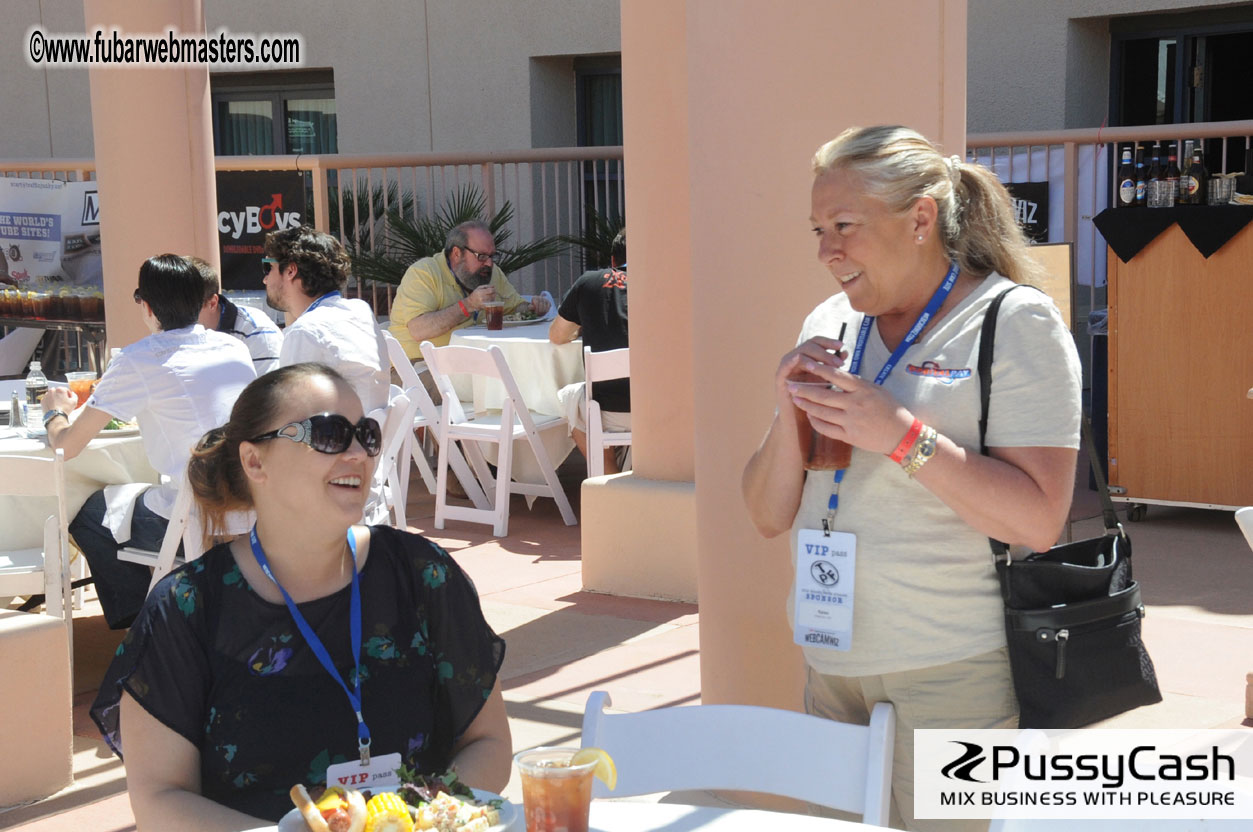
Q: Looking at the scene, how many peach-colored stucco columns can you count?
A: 3